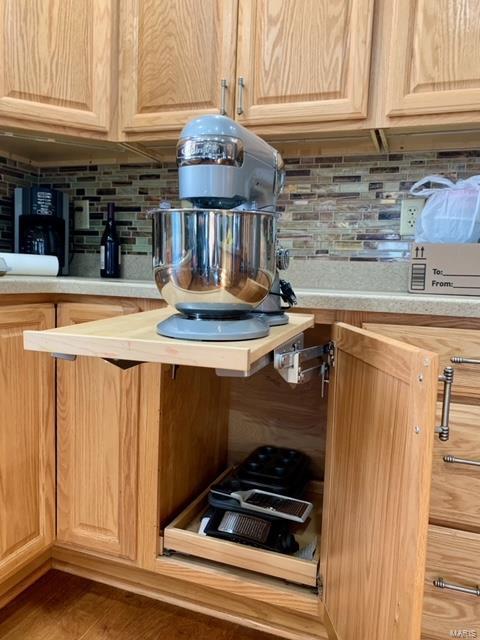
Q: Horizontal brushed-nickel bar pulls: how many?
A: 3